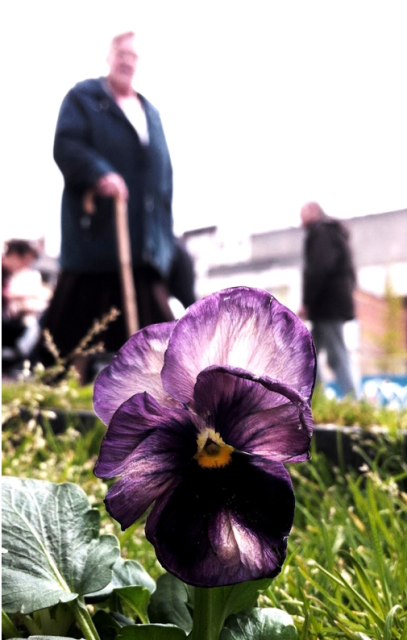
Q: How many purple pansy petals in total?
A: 5